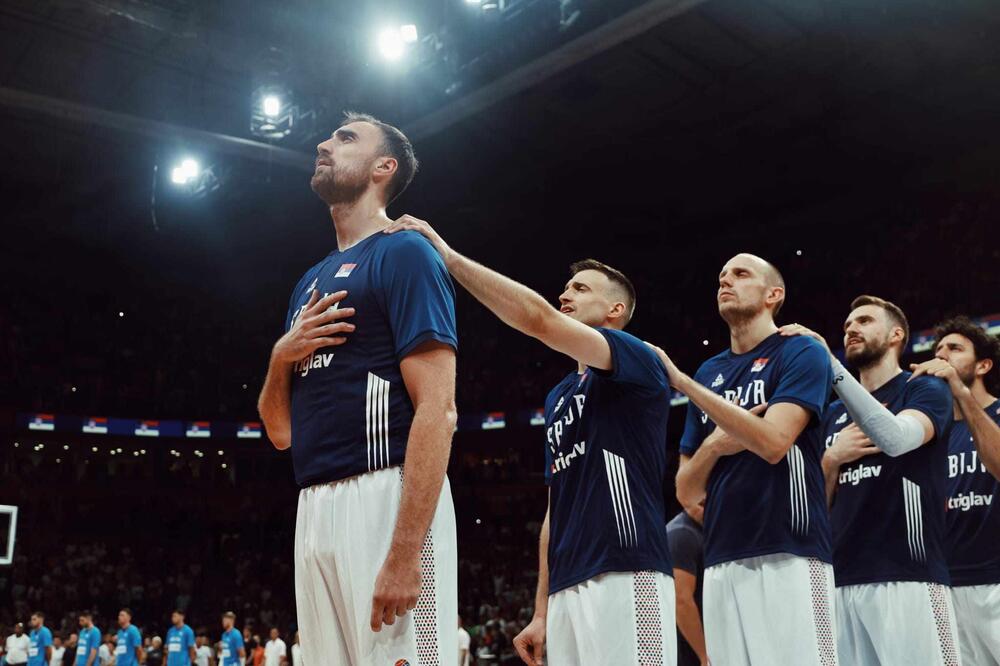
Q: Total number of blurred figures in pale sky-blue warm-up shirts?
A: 5